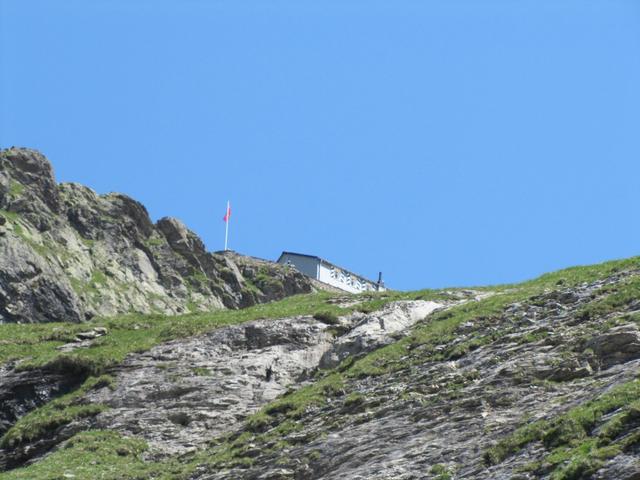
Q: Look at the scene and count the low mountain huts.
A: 1